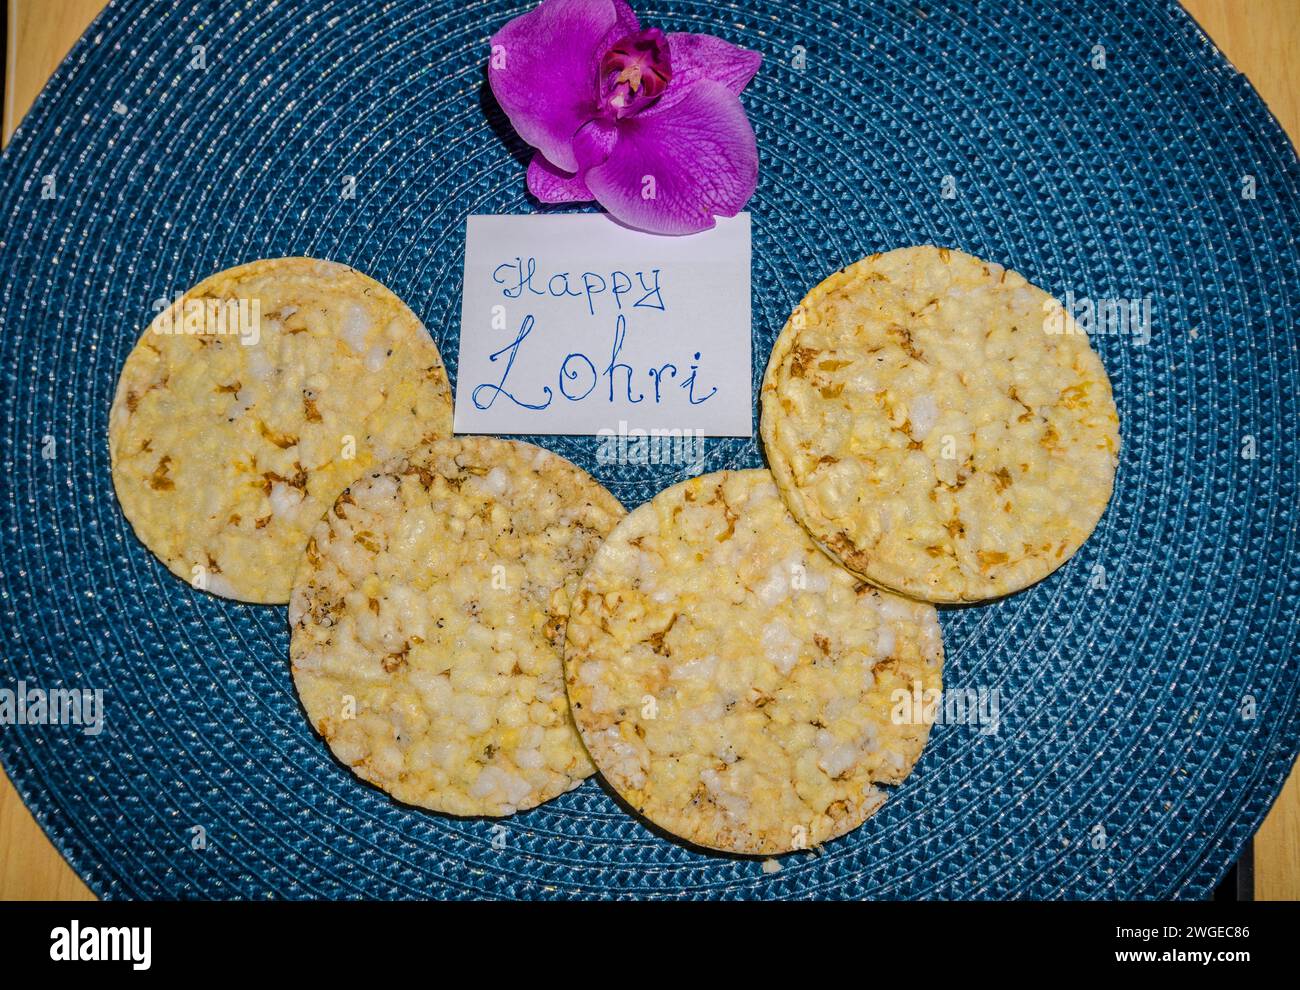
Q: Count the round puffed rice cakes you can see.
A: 4